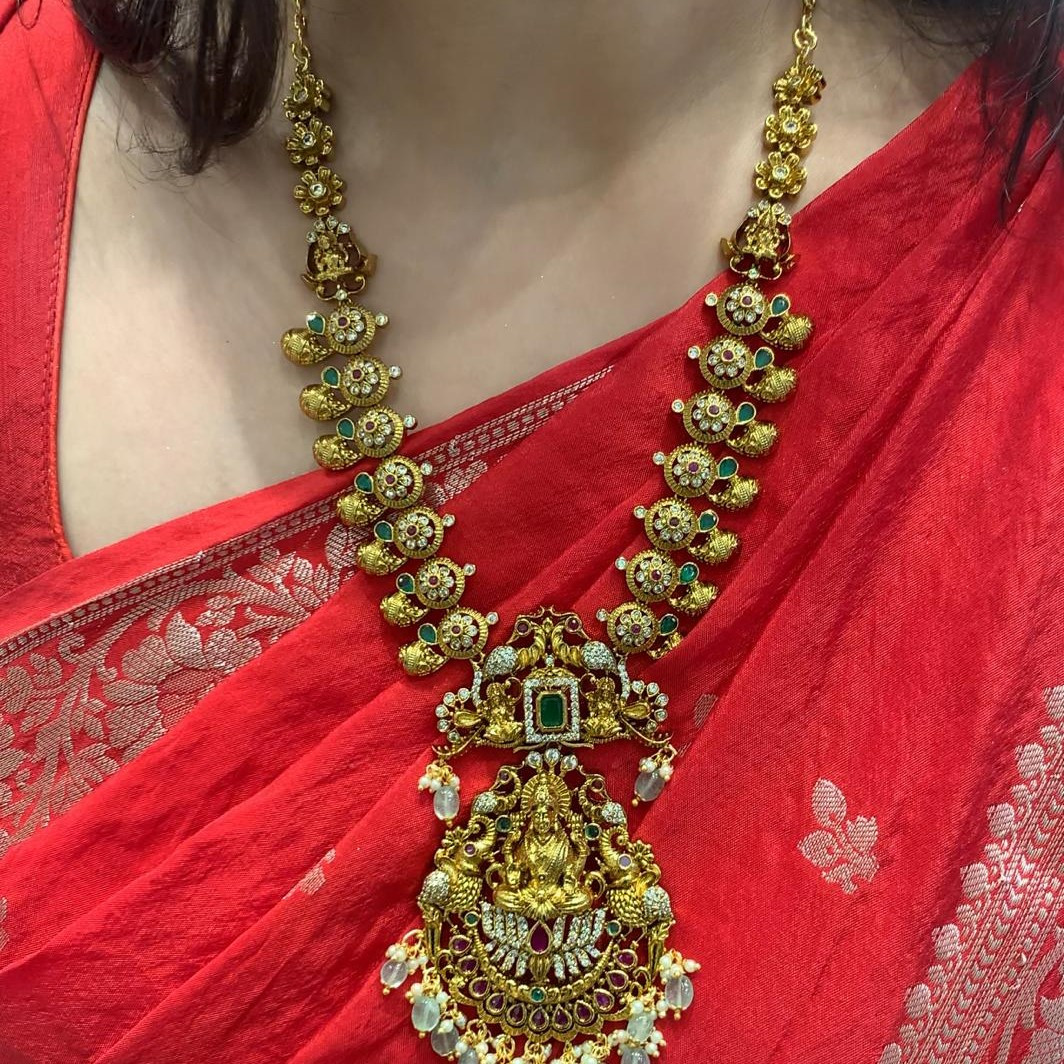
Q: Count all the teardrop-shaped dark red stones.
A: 12